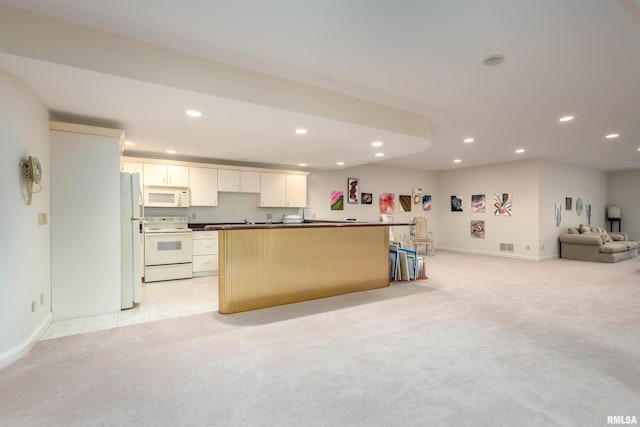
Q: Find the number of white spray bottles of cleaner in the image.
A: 0